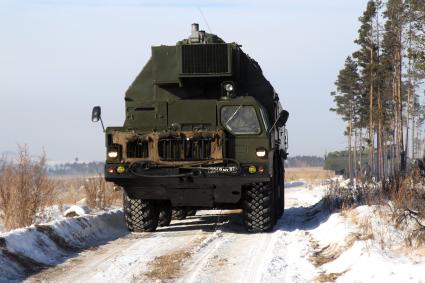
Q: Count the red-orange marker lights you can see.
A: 2